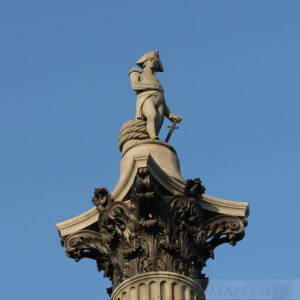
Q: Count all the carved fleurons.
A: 2